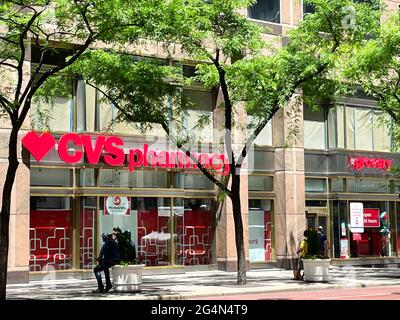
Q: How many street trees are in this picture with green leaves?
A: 3